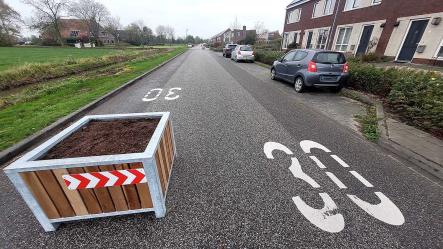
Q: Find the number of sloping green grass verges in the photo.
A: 1